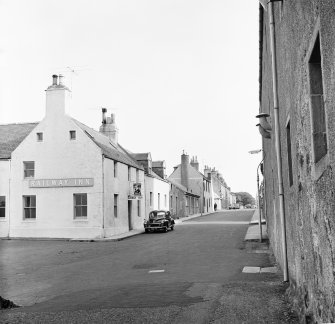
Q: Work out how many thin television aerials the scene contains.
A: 2